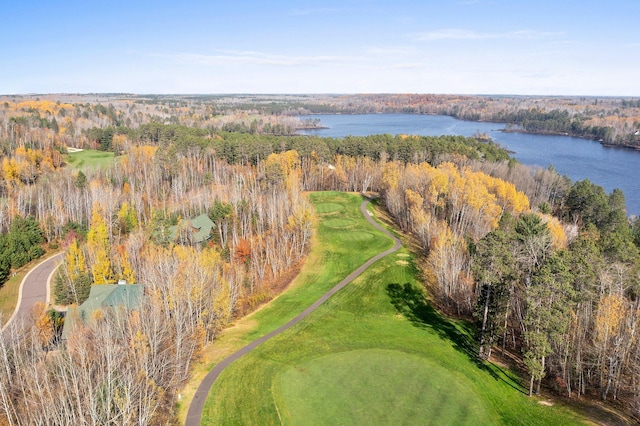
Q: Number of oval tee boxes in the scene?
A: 3